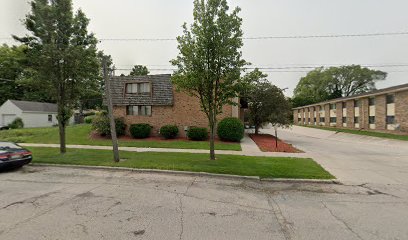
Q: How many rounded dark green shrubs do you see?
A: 4